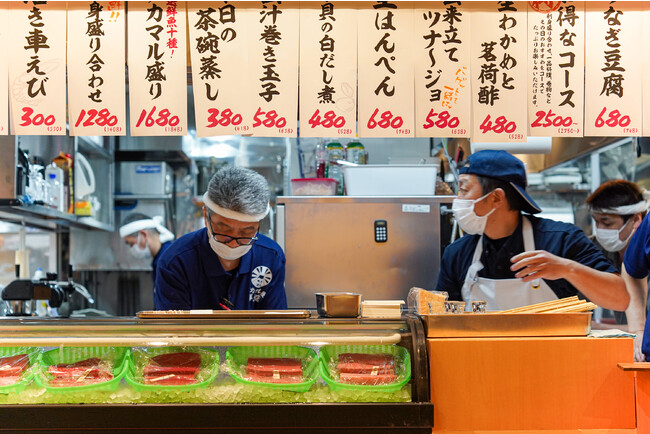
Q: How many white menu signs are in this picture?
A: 11